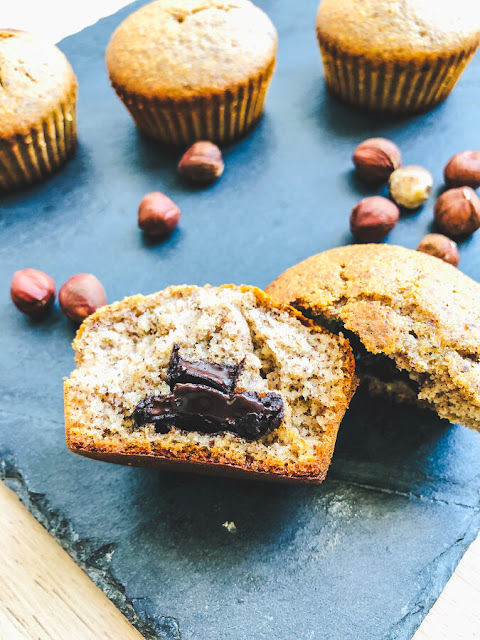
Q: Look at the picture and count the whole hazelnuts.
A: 10